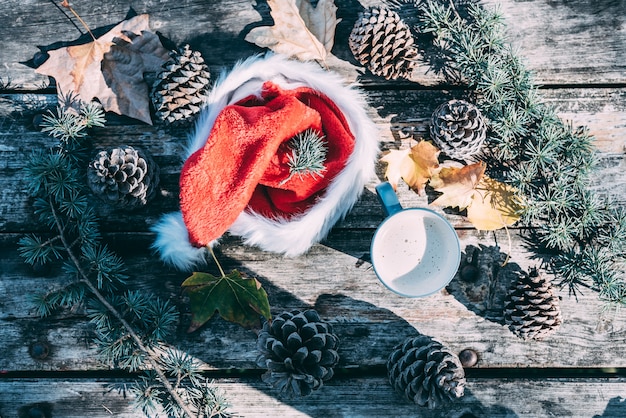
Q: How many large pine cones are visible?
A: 7